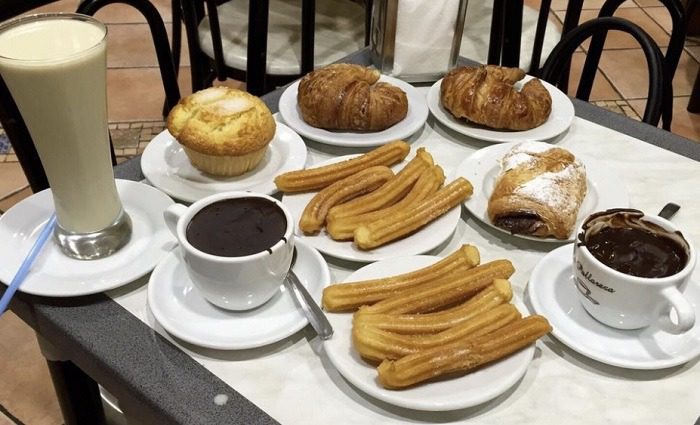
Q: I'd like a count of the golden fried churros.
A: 10